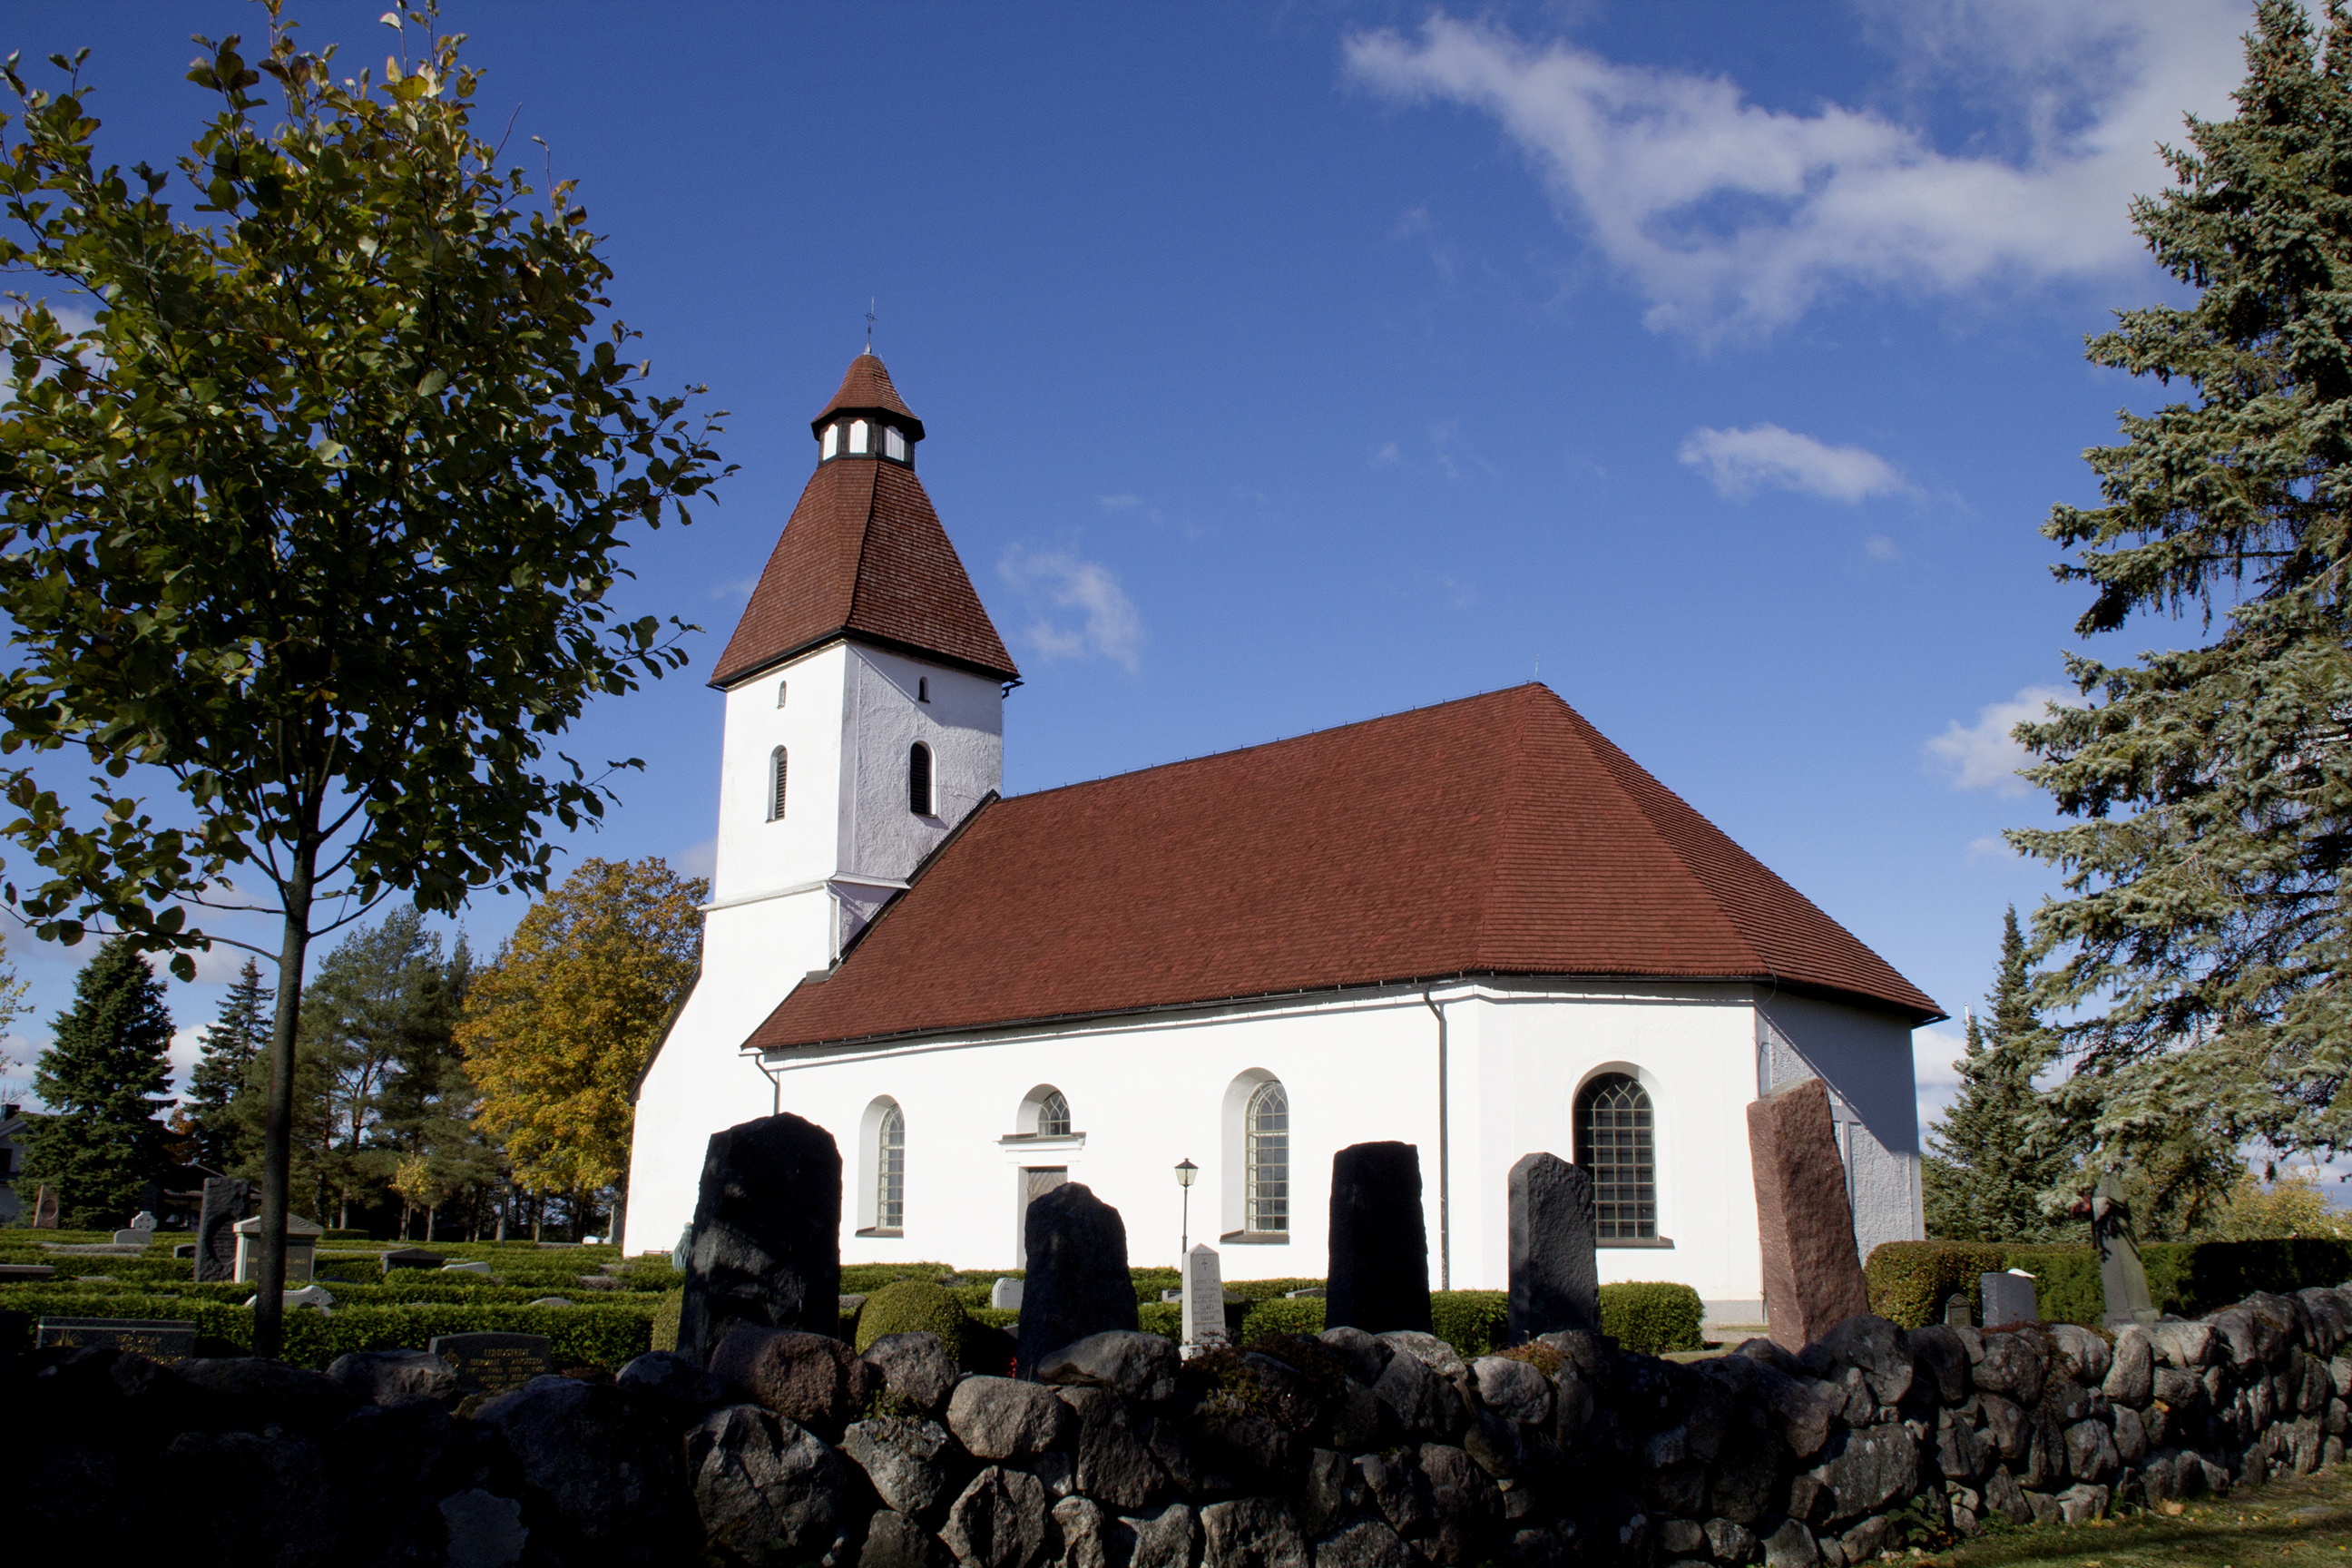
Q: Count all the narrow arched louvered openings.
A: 2